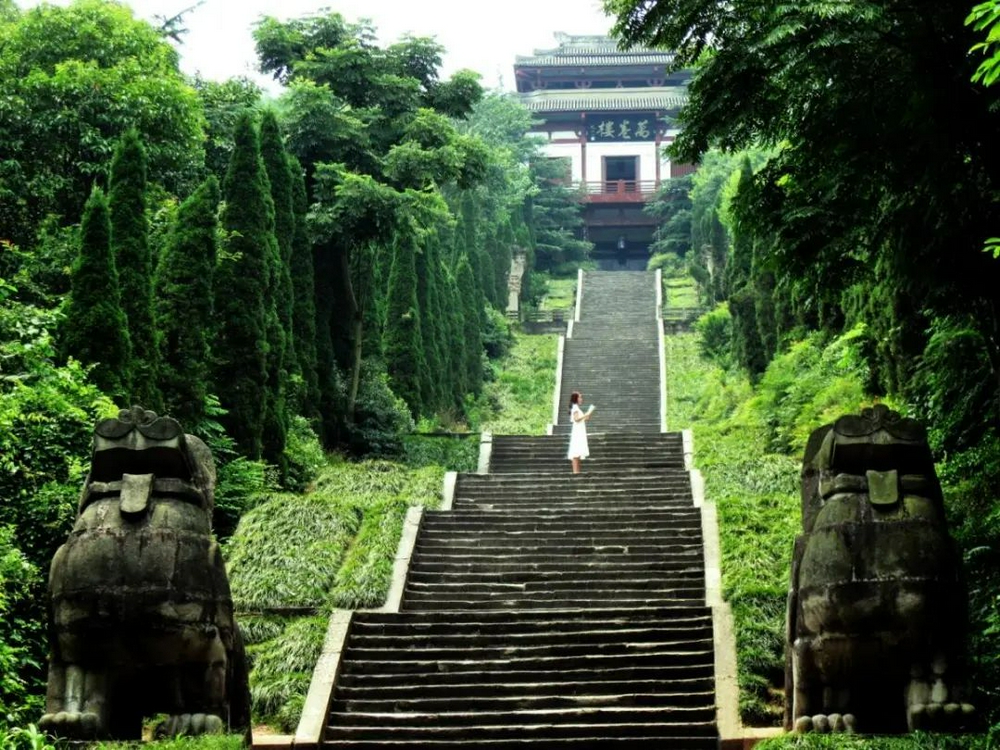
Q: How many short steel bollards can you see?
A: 0